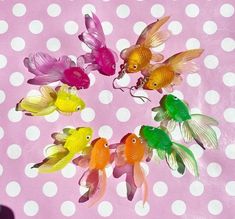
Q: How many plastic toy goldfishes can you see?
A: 10